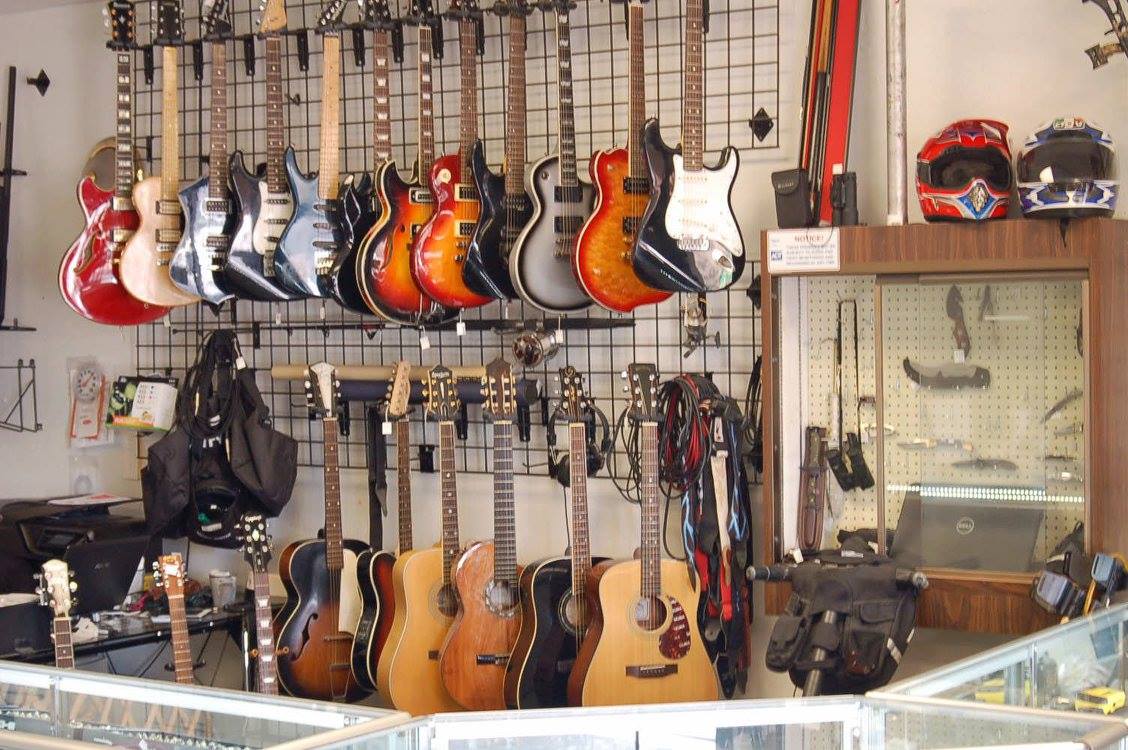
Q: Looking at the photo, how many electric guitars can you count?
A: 12